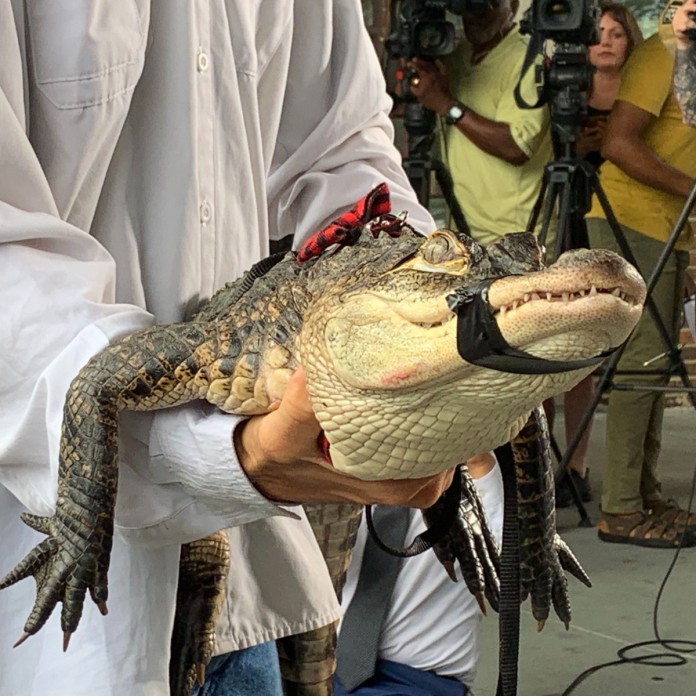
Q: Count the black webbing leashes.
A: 1